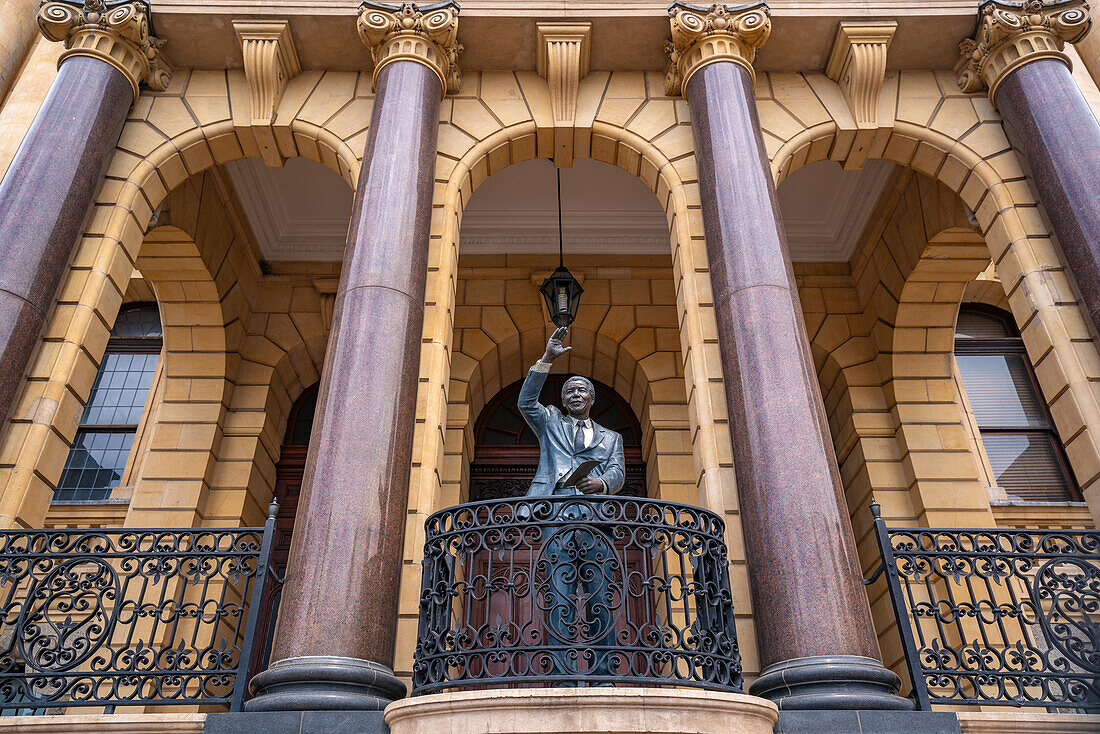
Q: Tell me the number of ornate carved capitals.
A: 4